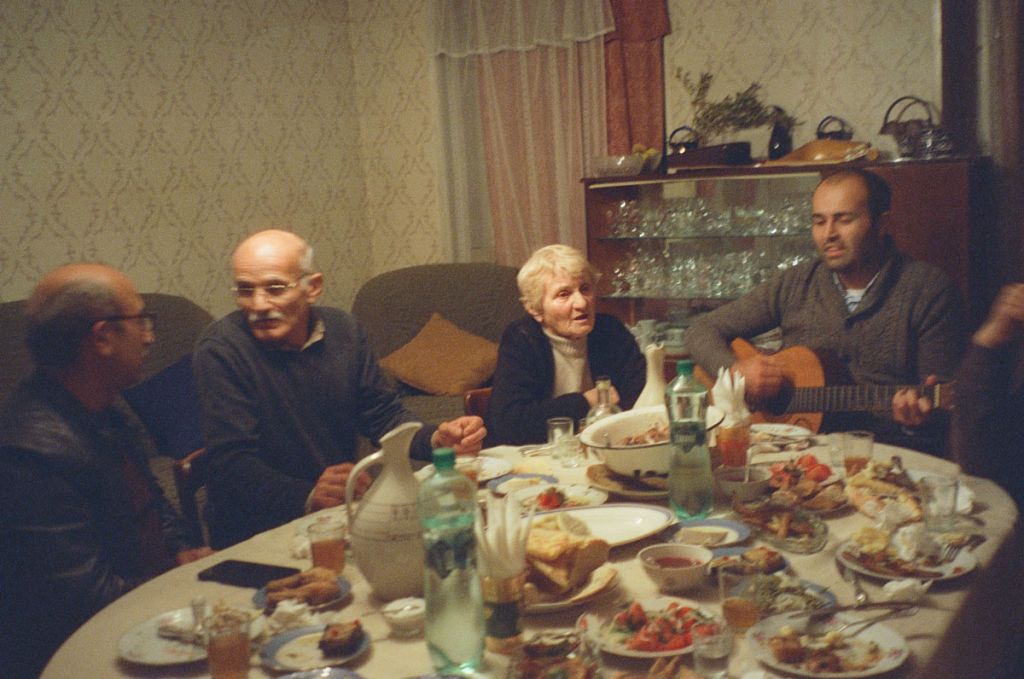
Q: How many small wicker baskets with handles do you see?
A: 3